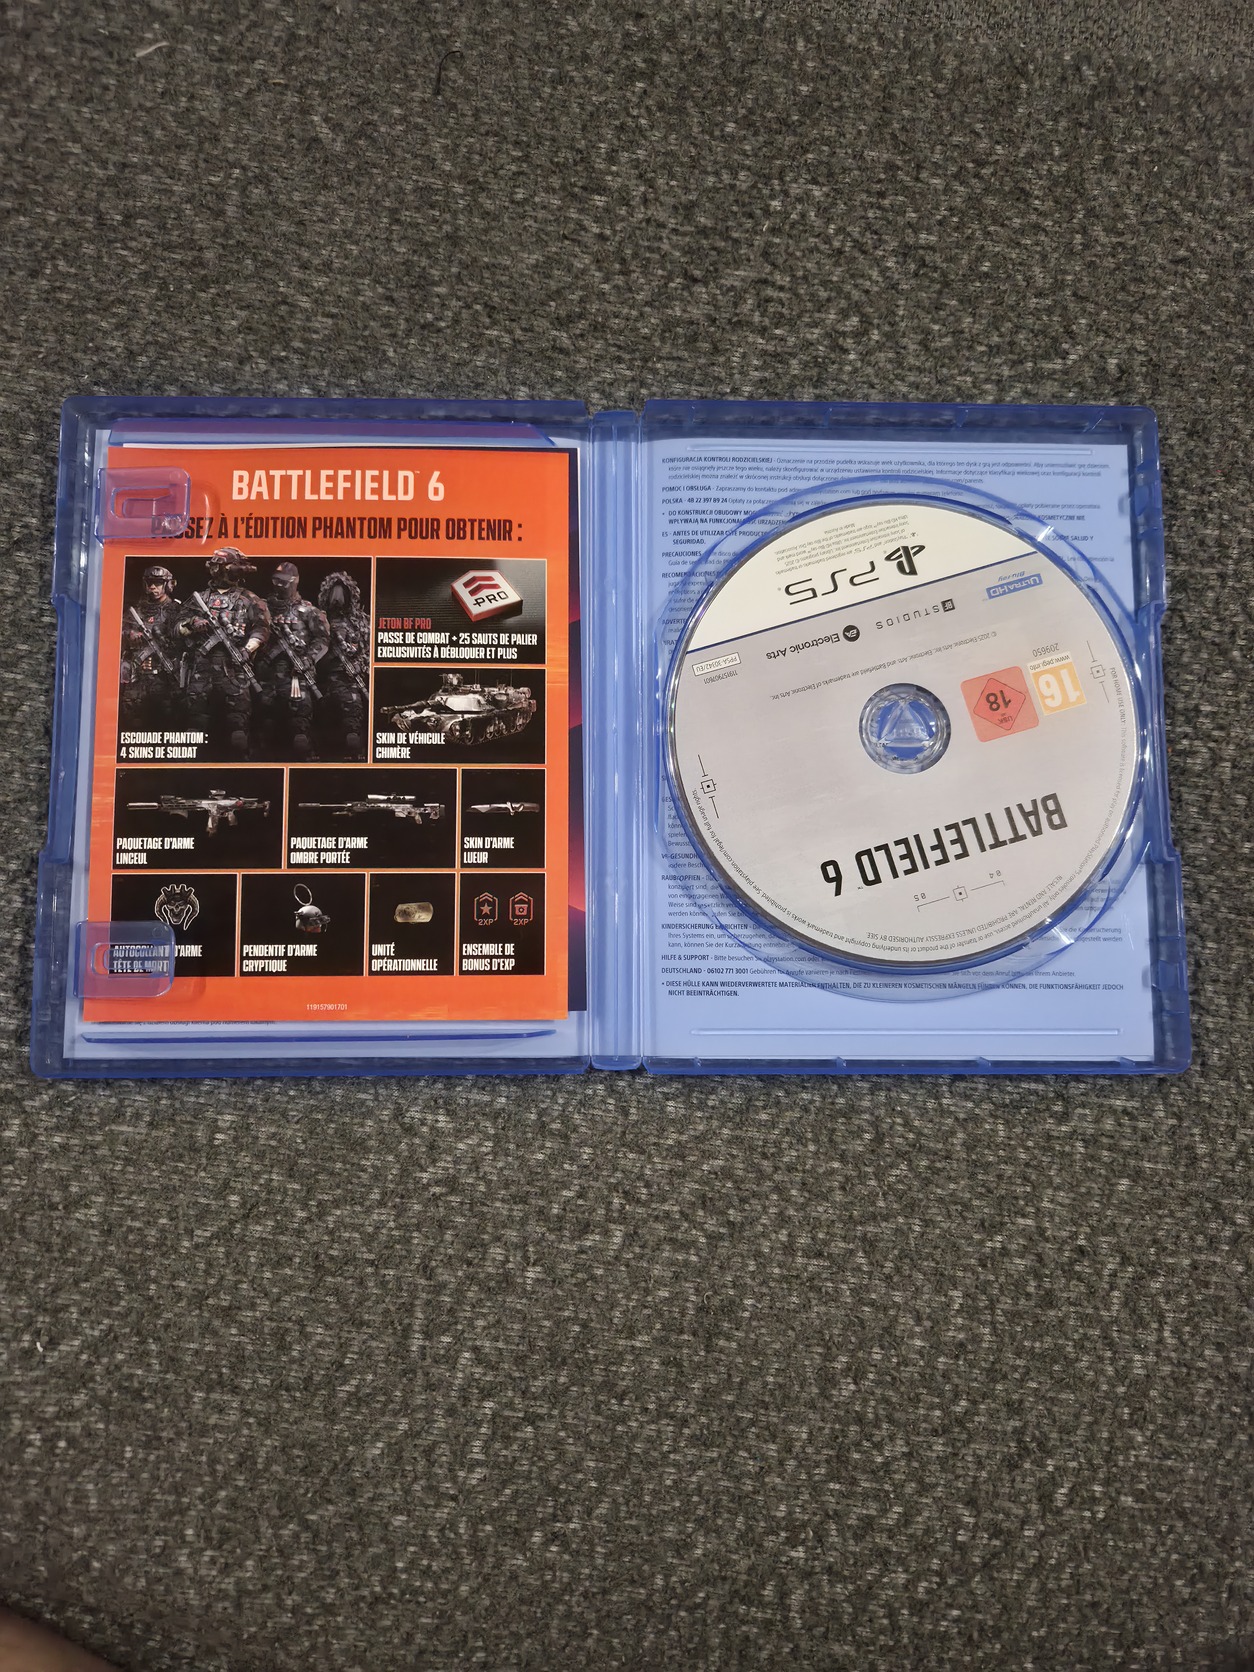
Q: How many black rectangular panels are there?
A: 10